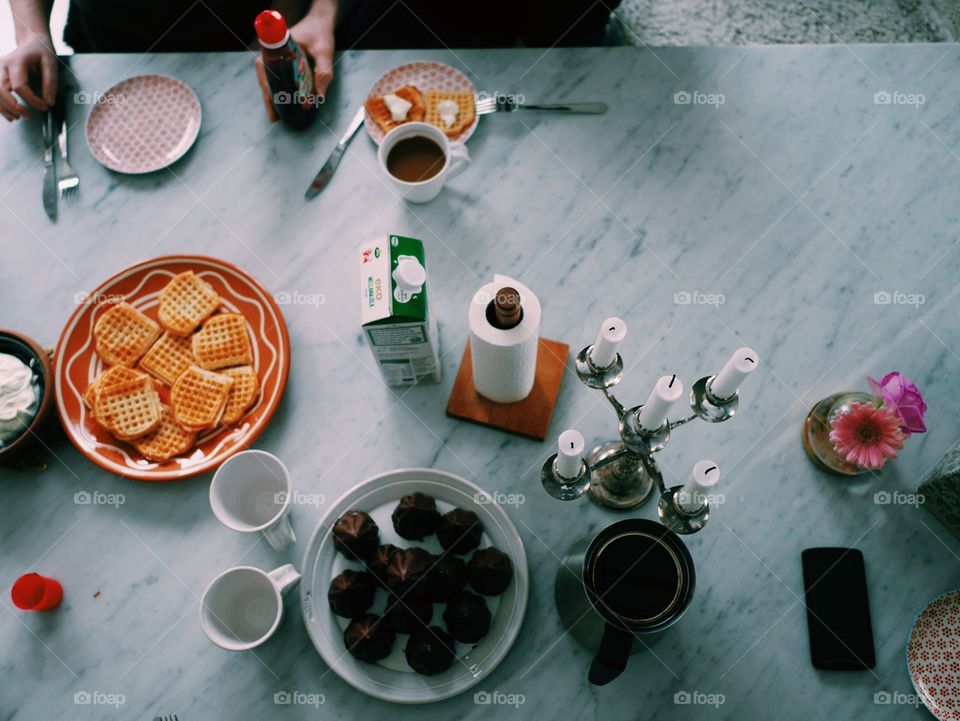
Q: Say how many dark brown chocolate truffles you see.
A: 12